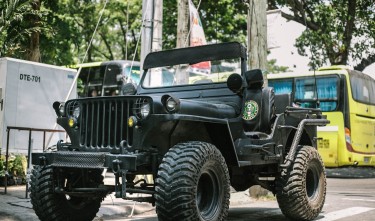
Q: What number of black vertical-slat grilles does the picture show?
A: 1